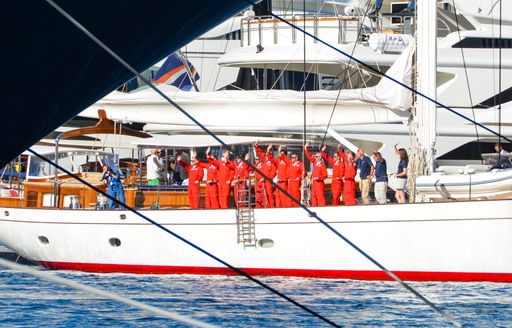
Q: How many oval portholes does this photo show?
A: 3